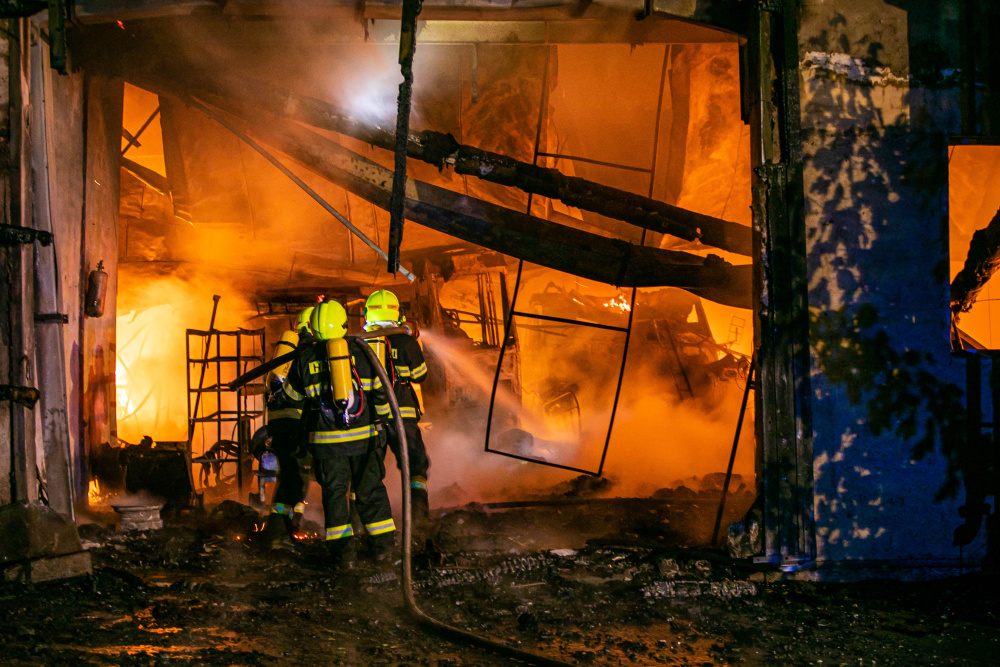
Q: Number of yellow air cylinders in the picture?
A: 3